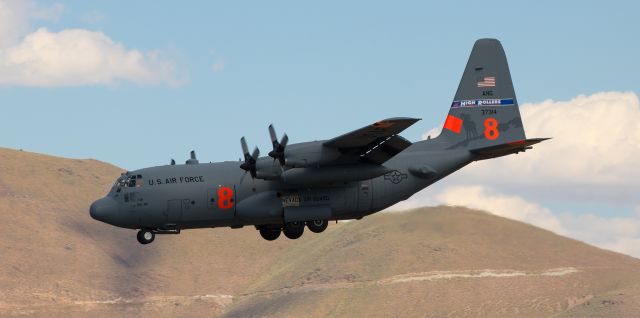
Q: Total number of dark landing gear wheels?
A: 4